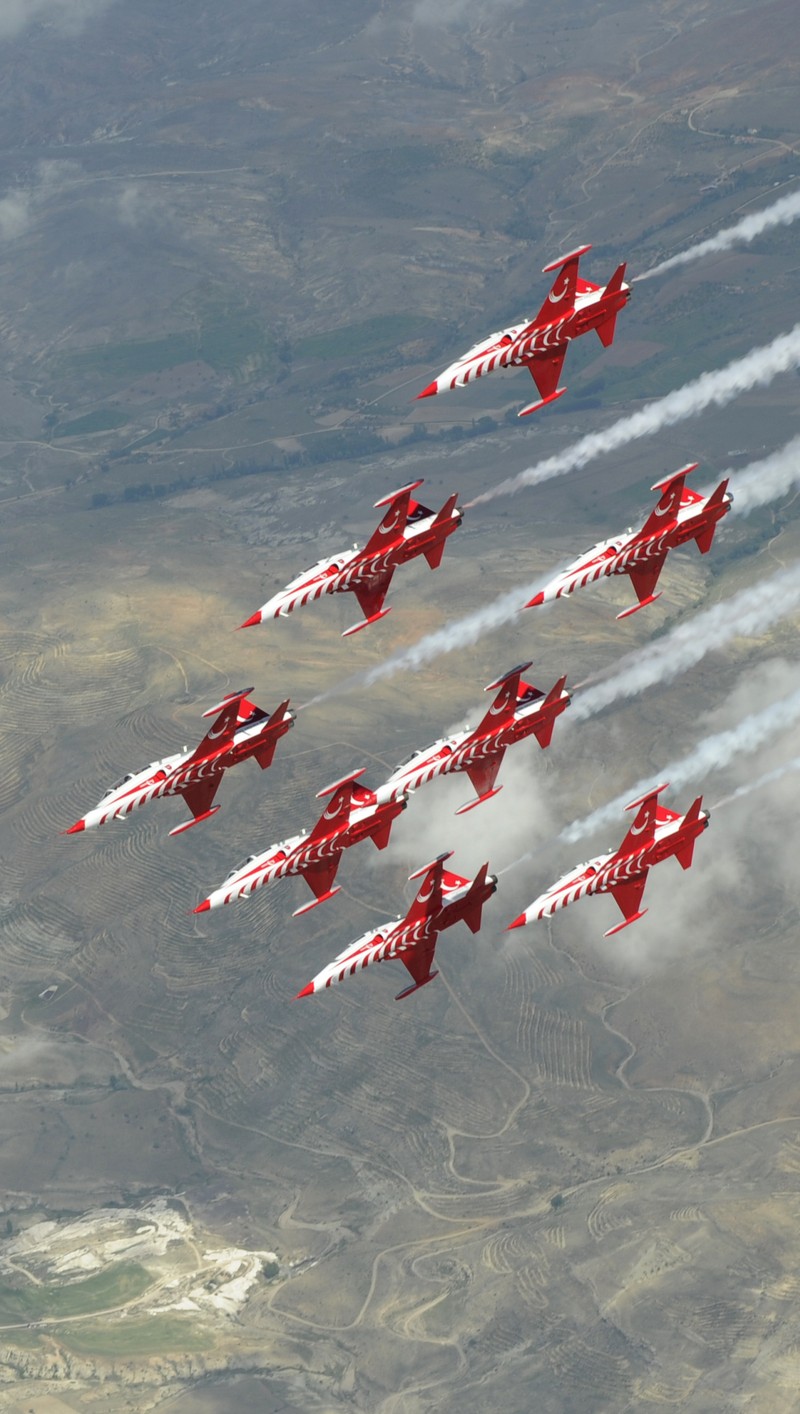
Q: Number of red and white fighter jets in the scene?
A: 8